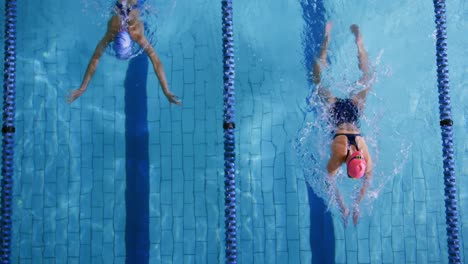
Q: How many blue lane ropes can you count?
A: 3